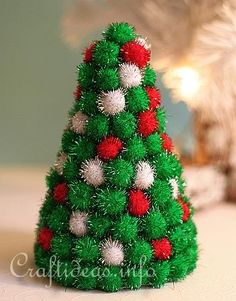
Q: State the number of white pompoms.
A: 10